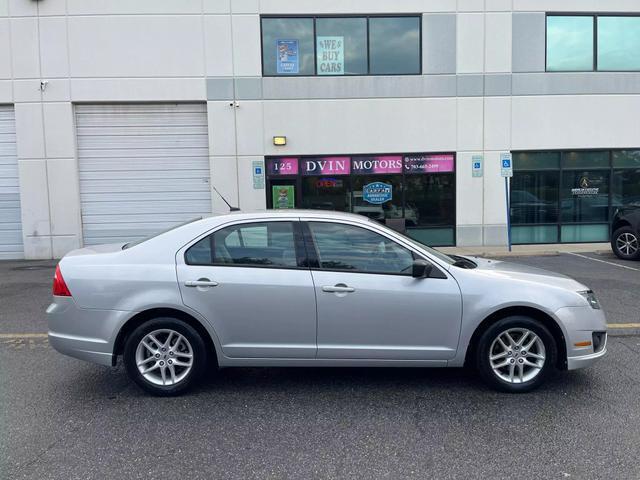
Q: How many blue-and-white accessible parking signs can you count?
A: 3